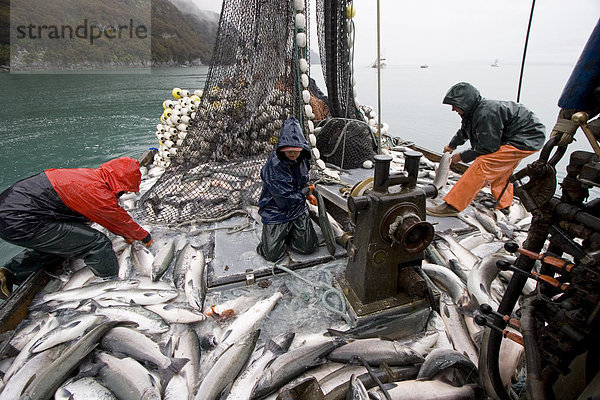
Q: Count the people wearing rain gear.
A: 3